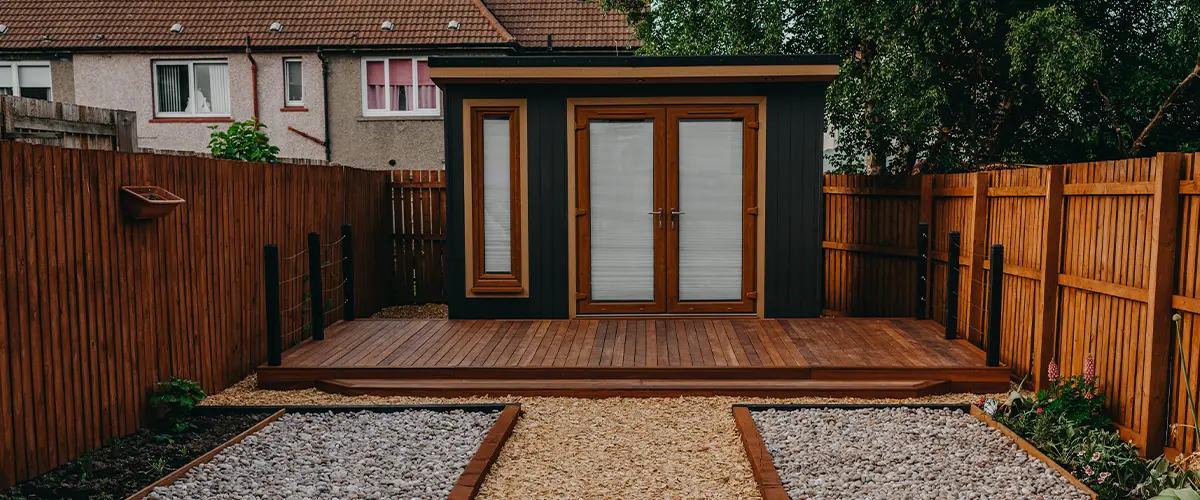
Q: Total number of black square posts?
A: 6